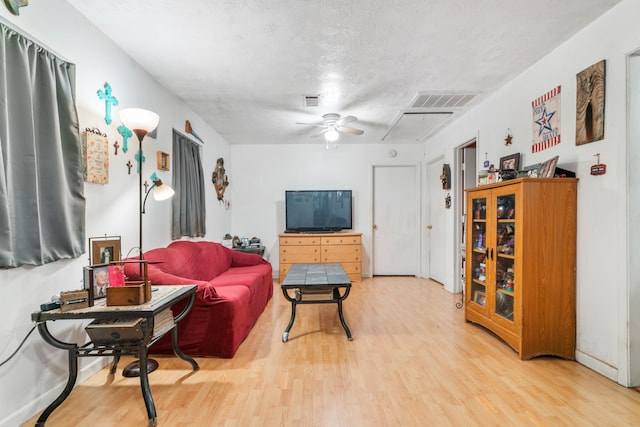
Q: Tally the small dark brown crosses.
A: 3